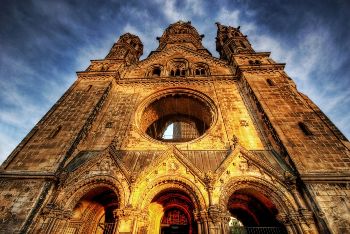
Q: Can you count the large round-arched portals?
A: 3